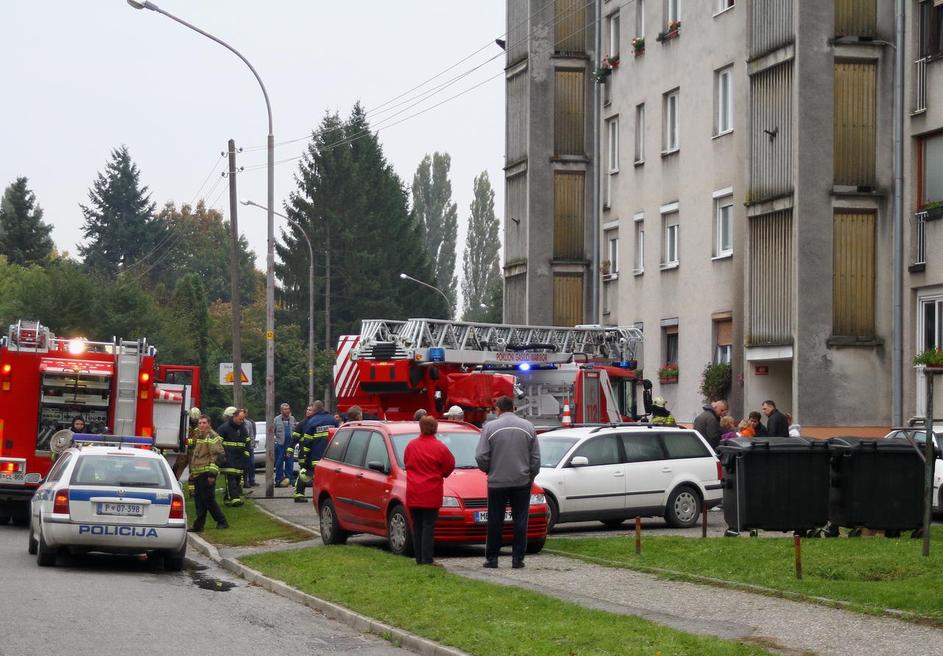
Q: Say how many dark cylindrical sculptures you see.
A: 0